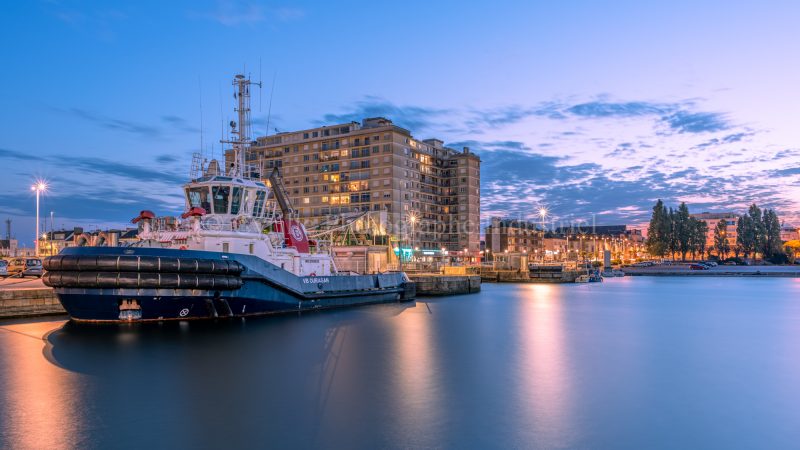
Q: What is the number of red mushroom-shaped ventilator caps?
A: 2